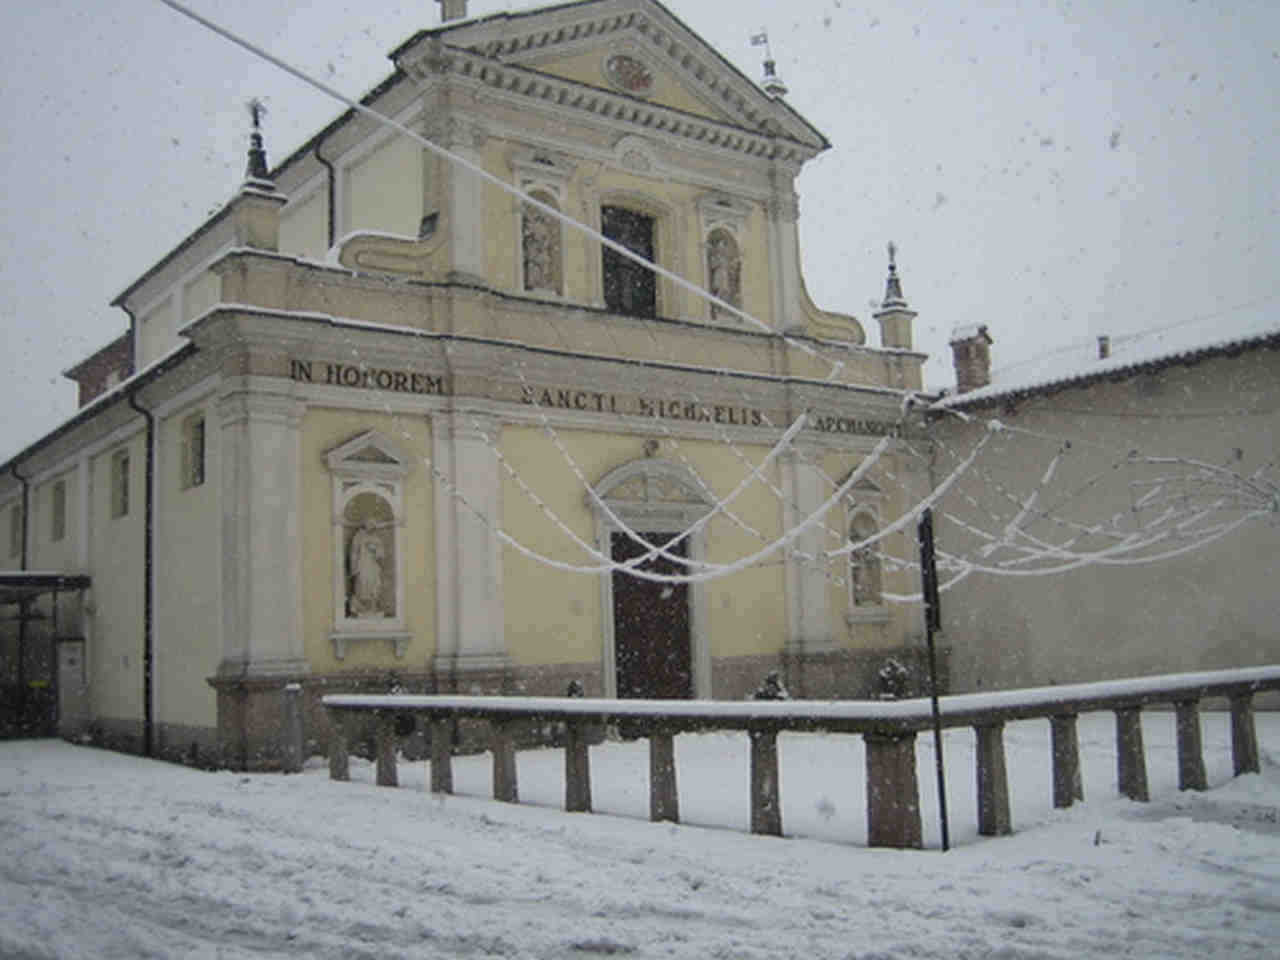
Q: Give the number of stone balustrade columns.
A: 13